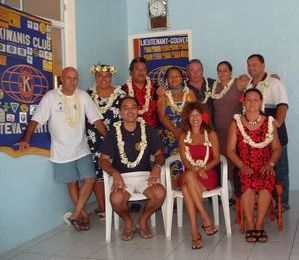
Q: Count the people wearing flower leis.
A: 10